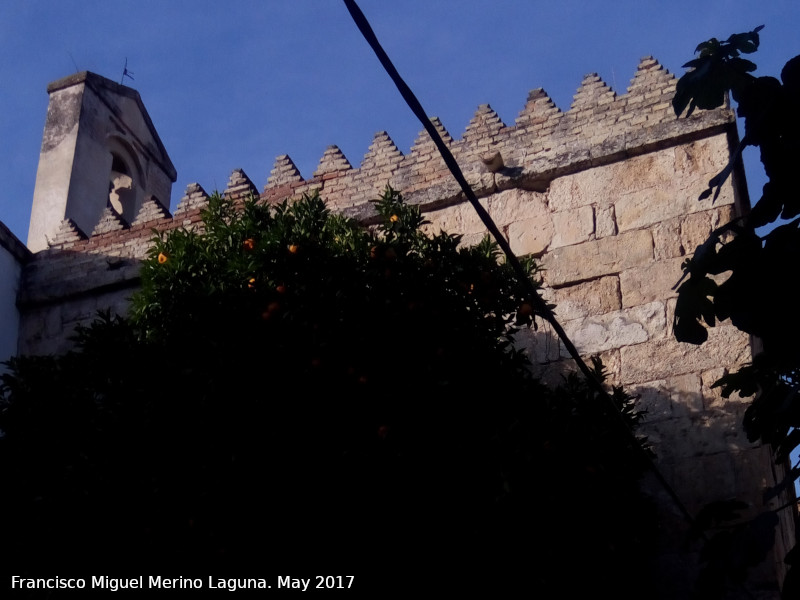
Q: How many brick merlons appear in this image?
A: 13